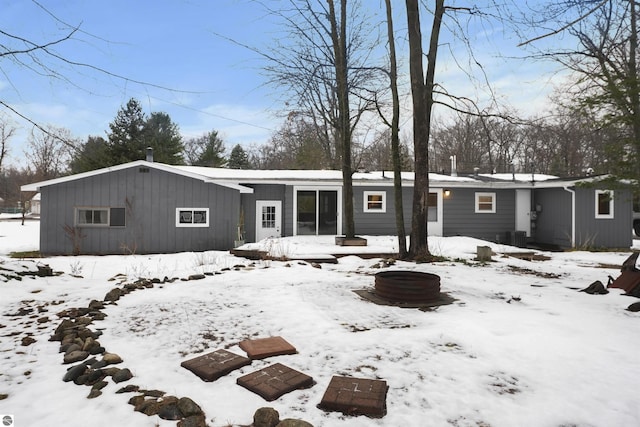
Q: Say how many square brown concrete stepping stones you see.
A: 4